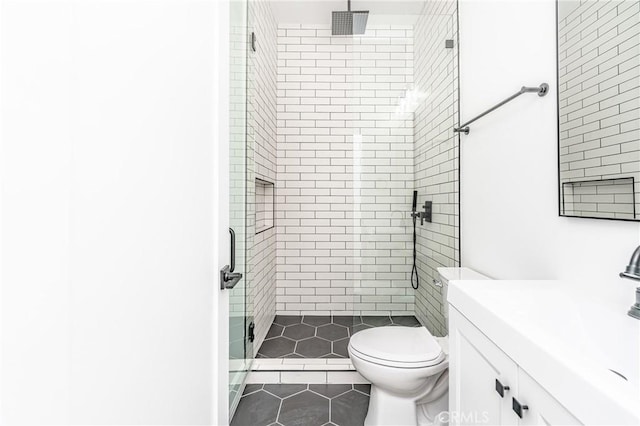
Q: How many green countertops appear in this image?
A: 0